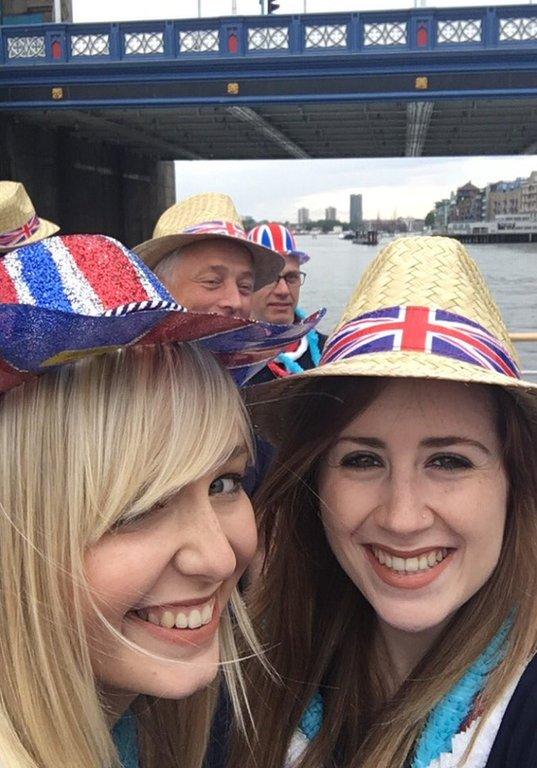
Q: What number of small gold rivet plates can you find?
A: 3